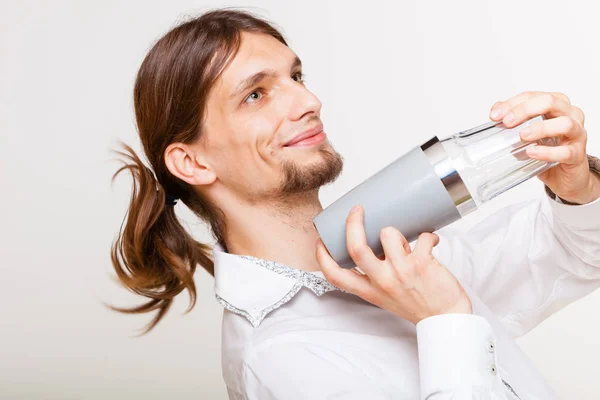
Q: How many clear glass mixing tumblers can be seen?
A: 1